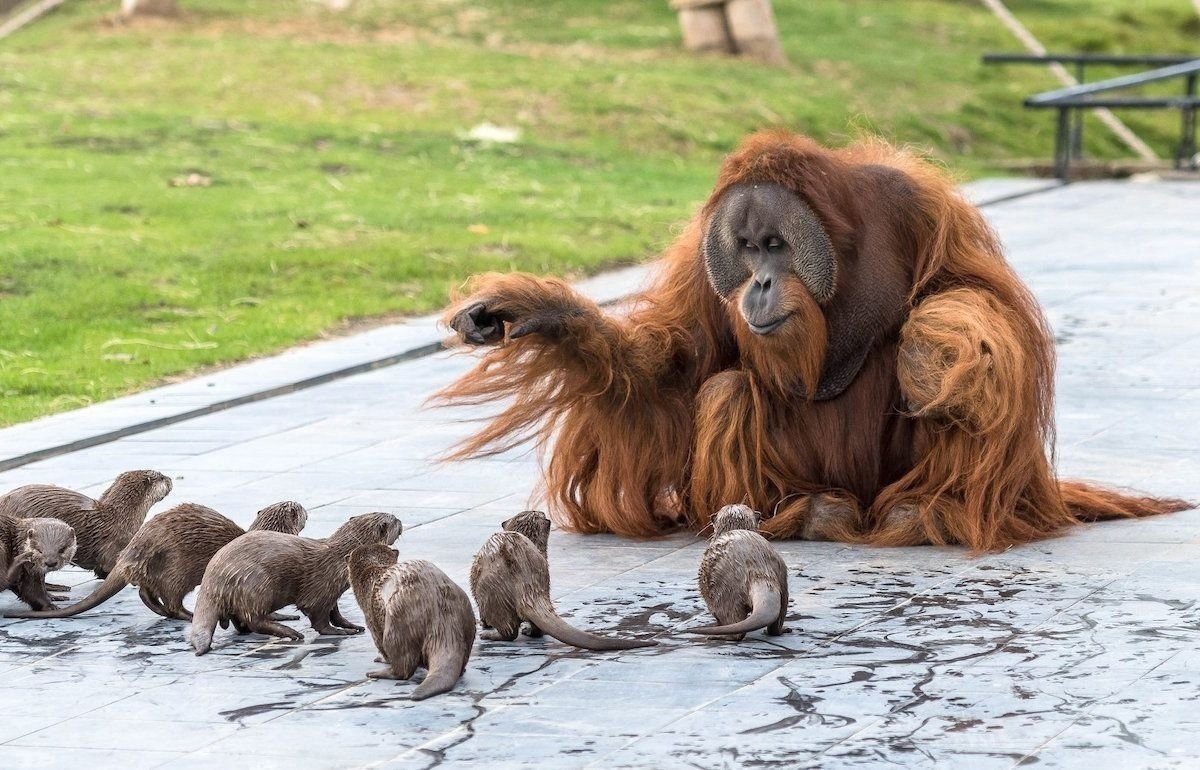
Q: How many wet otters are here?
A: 7